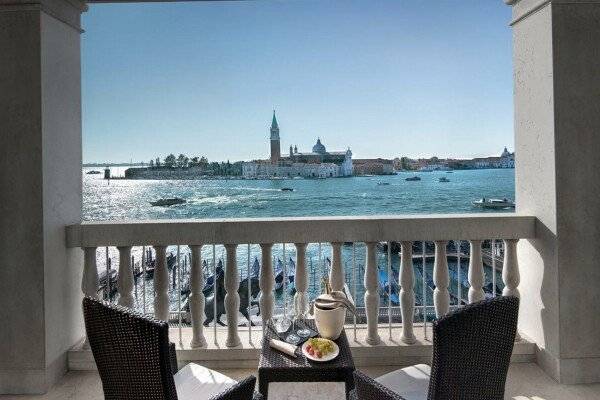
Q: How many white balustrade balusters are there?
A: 13